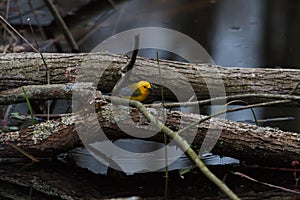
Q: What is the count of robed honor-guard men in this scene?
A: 0